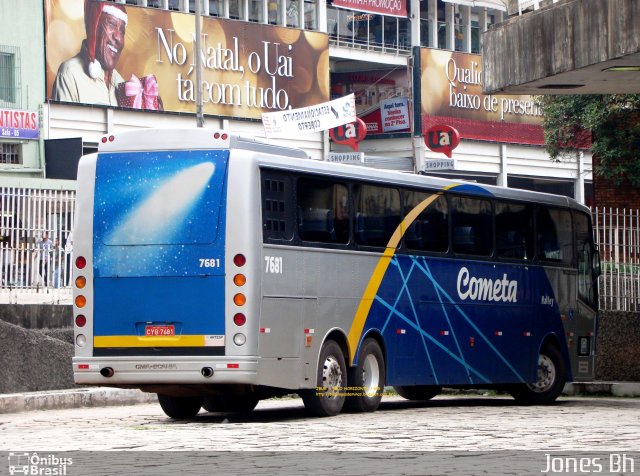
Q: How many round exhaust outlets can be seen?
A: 2